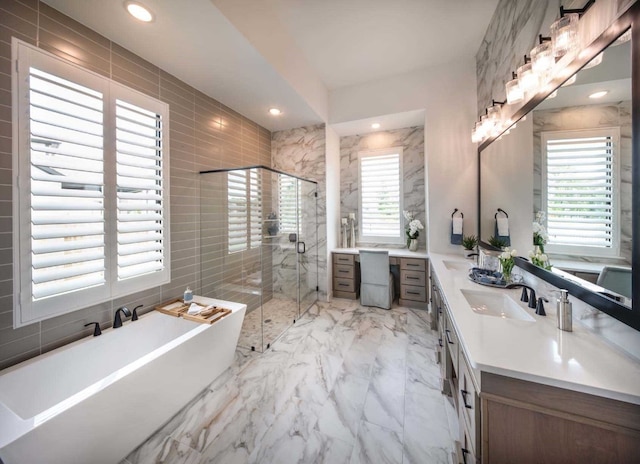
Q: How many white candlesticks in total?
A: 2